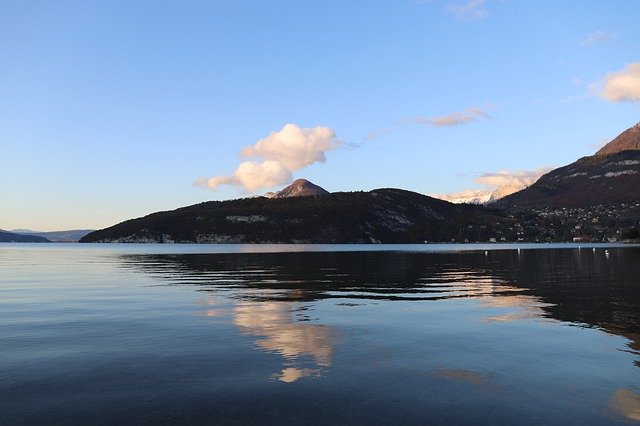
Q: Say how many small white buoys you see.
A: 5